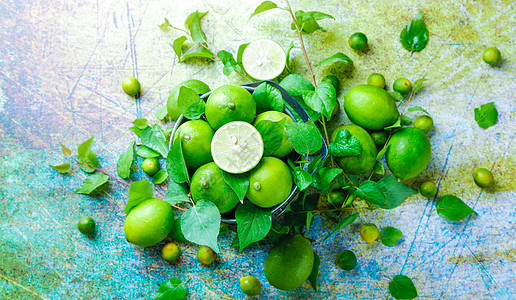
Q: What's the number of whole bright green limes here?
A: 11